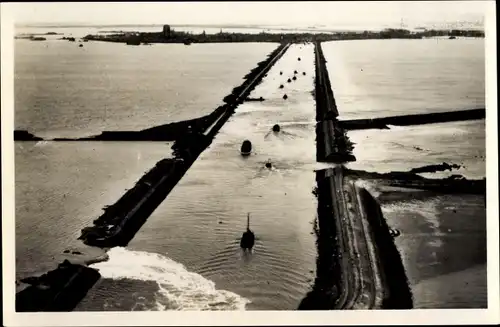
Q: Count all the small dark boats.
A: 12